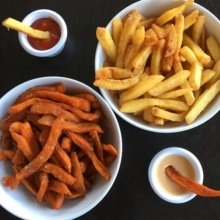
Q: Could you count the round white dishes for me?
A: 4